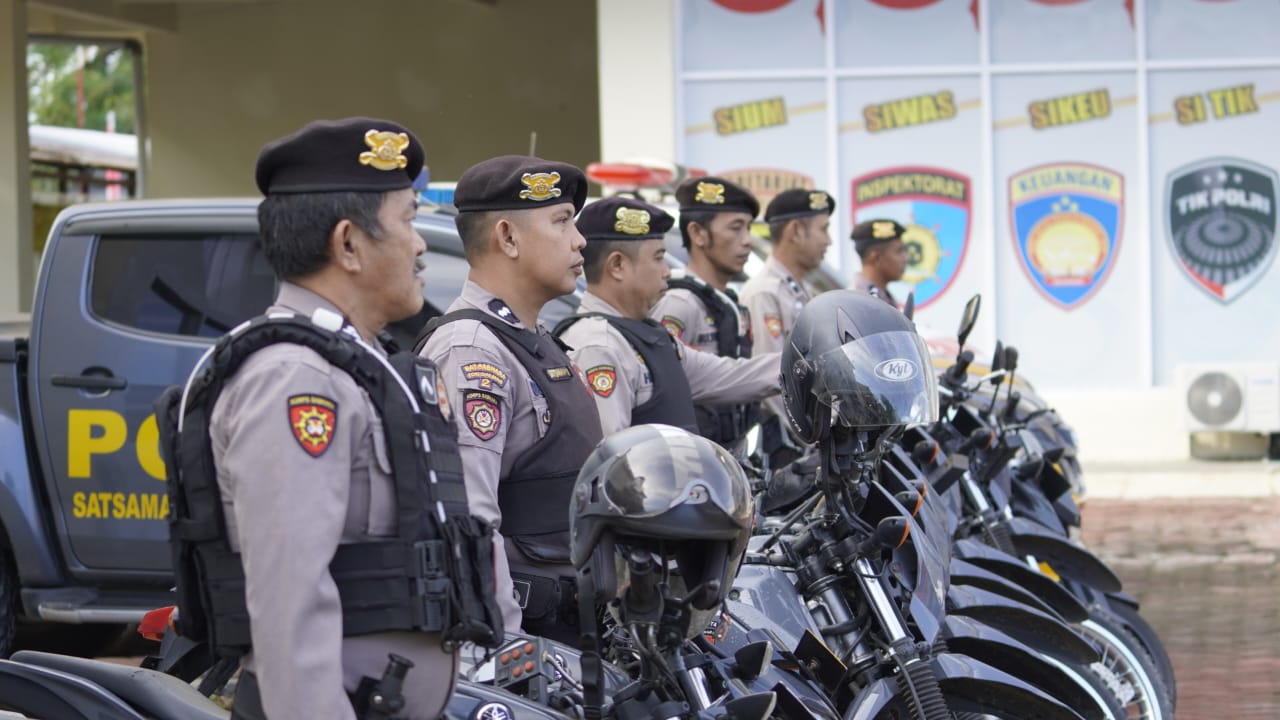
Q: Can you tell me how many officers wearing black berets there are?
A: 6